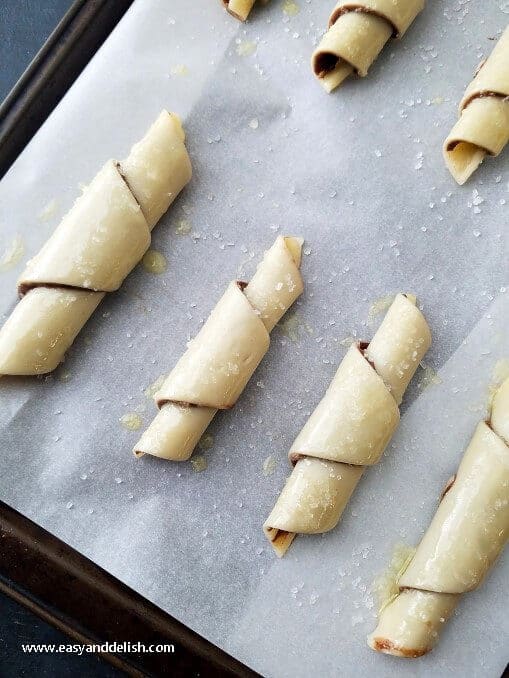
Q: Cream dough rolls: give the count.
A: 7